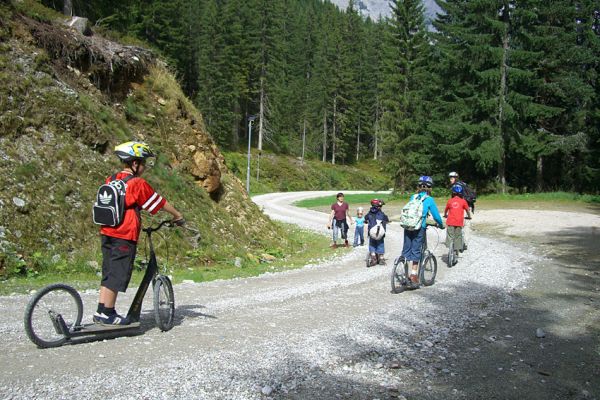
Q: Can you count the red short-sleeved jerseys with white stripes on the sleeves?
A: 1